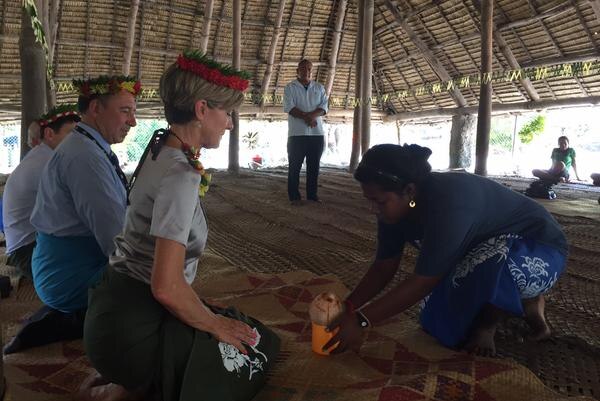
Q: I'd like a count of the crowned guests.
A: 3